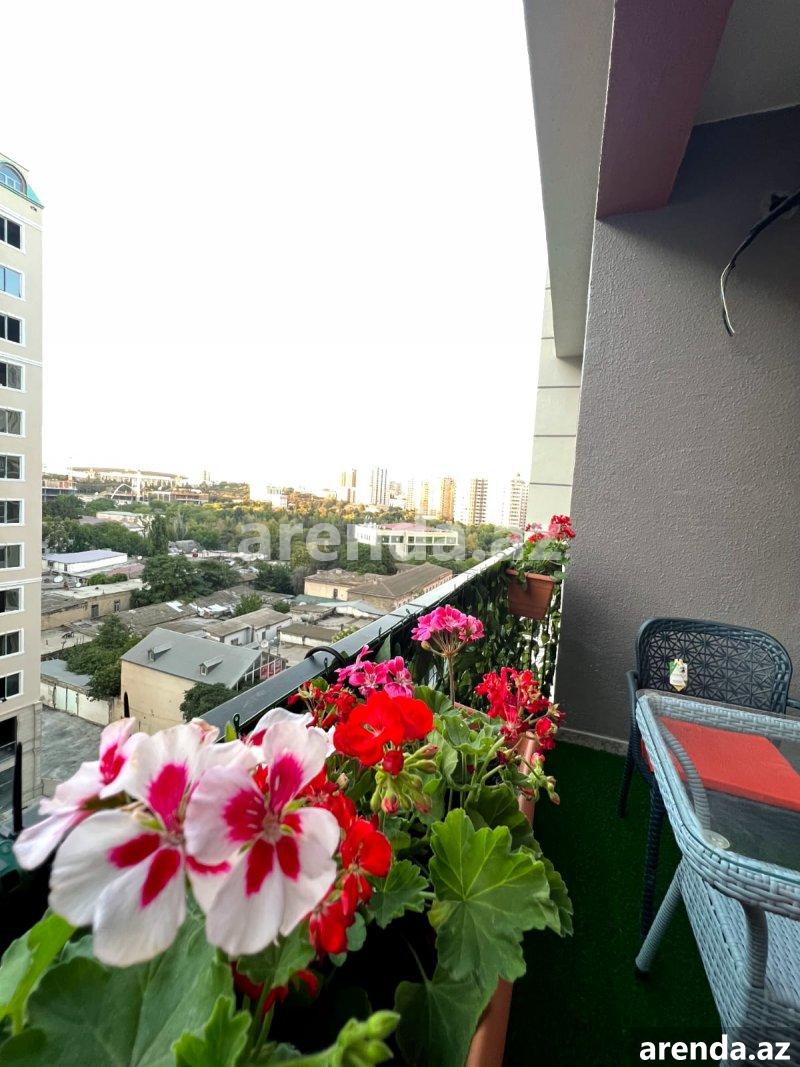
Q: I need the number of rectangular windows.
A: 11